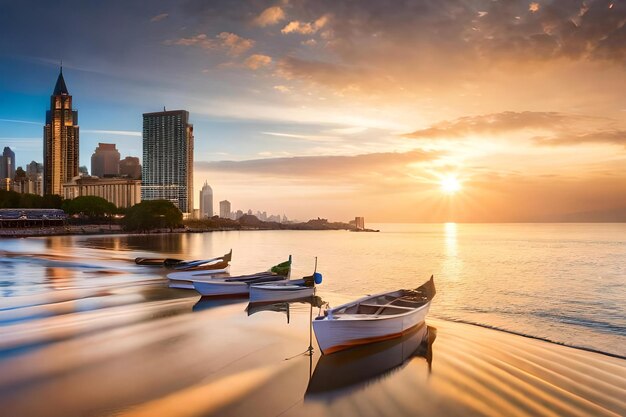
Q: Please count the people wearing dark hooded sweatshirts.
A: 0